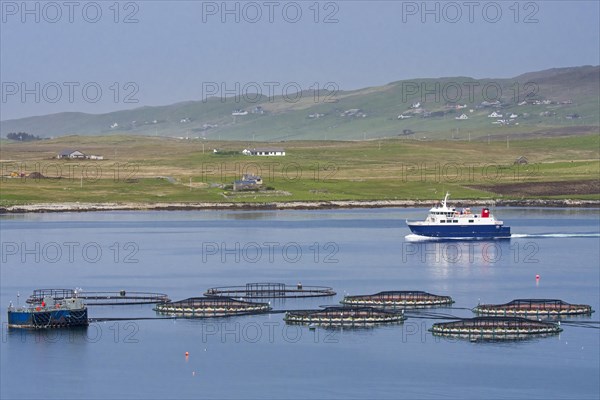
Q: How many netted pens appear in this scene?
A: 5